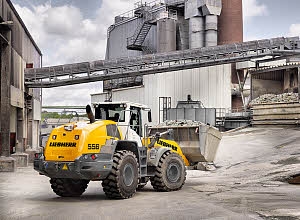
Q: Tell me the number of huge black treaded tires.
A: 3